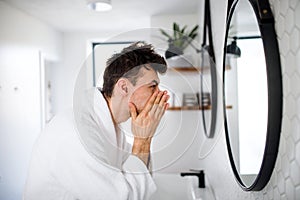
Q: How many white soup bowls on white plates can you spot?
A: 0